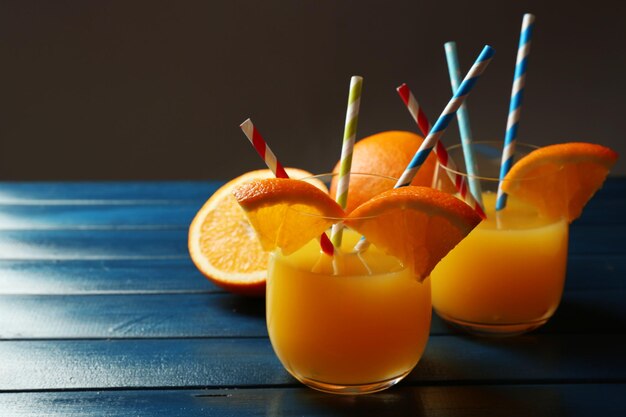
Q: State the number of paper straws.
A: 6